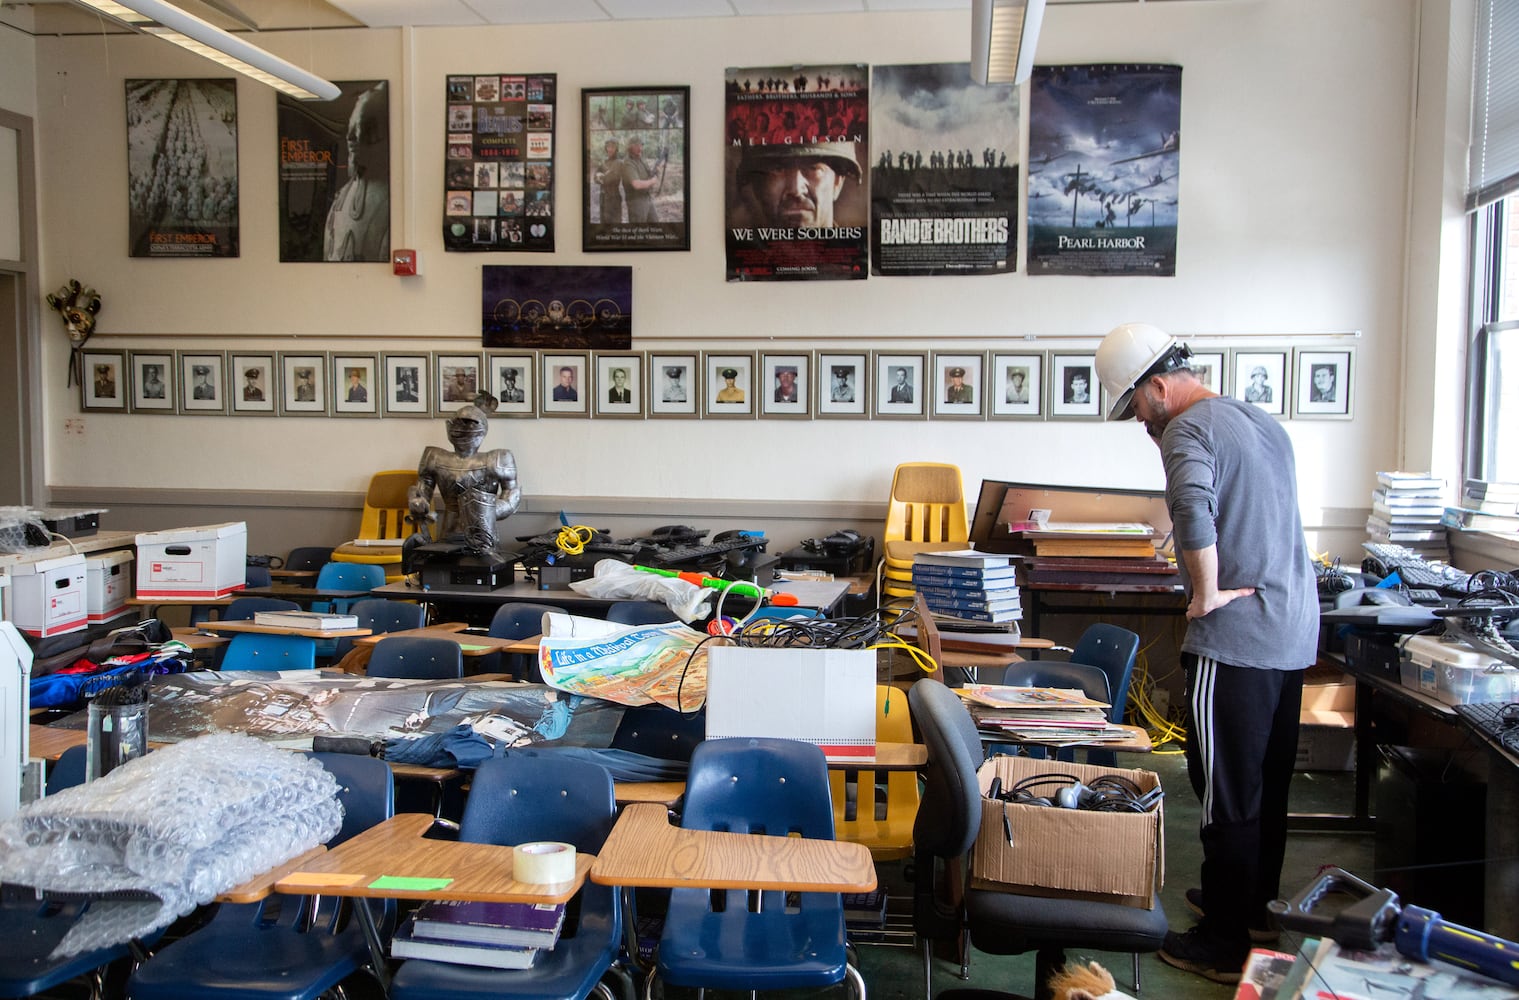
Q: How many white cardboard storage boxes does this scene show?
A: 4